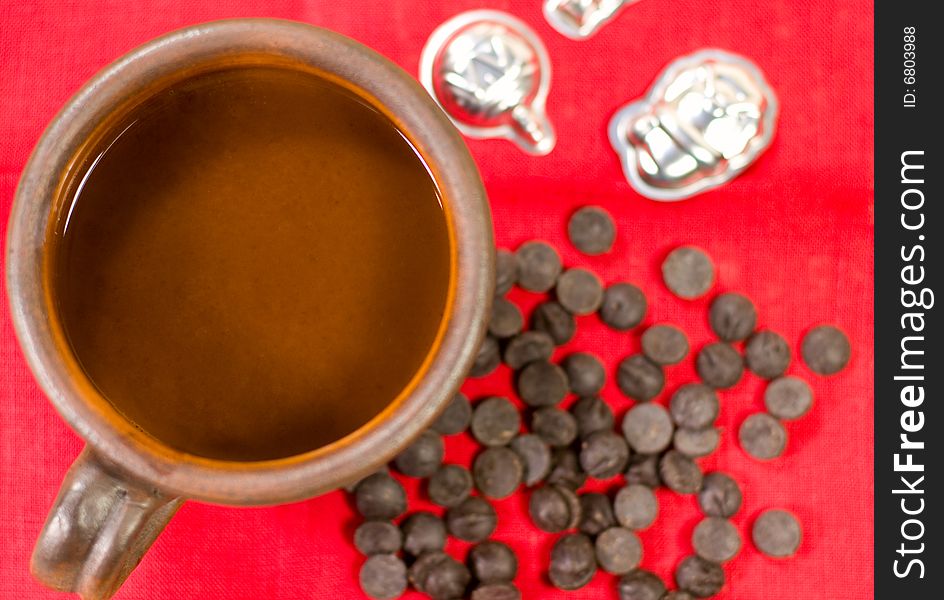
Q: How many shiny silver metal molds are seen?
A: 3